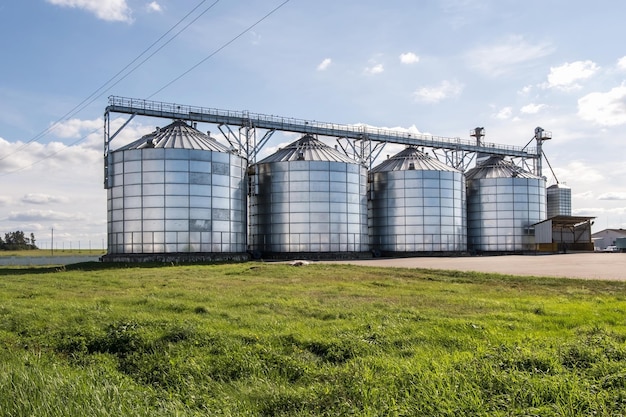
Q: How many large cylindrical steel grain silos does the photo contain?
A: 4